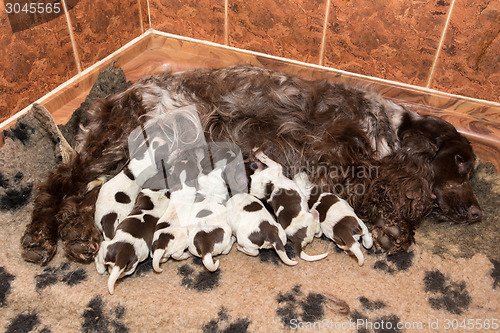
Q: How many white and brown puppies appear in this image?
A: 7